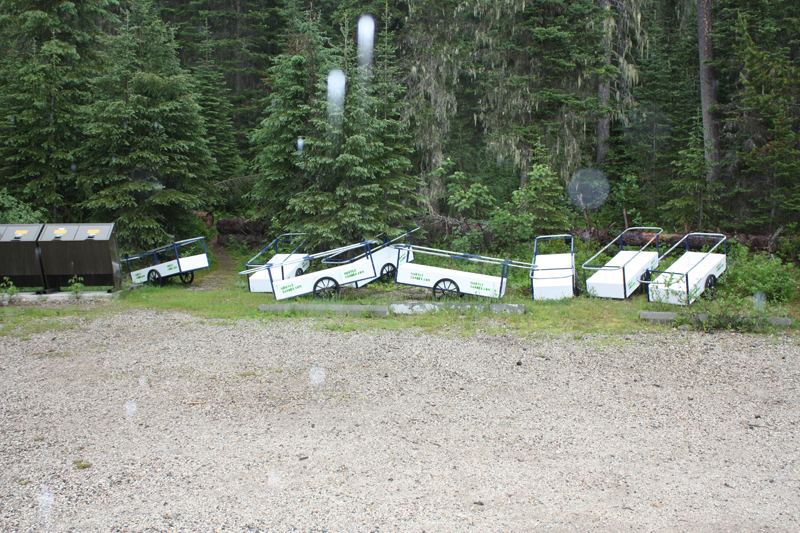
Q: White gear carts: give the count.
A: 8